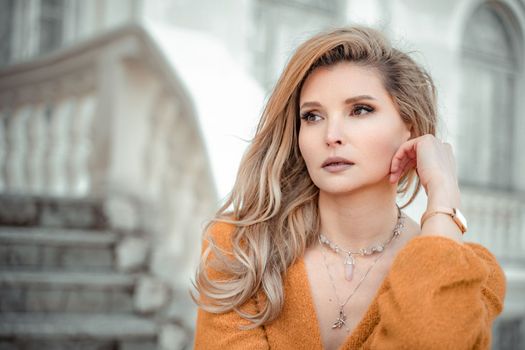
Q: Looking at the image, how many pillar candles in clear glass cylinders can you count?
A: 0